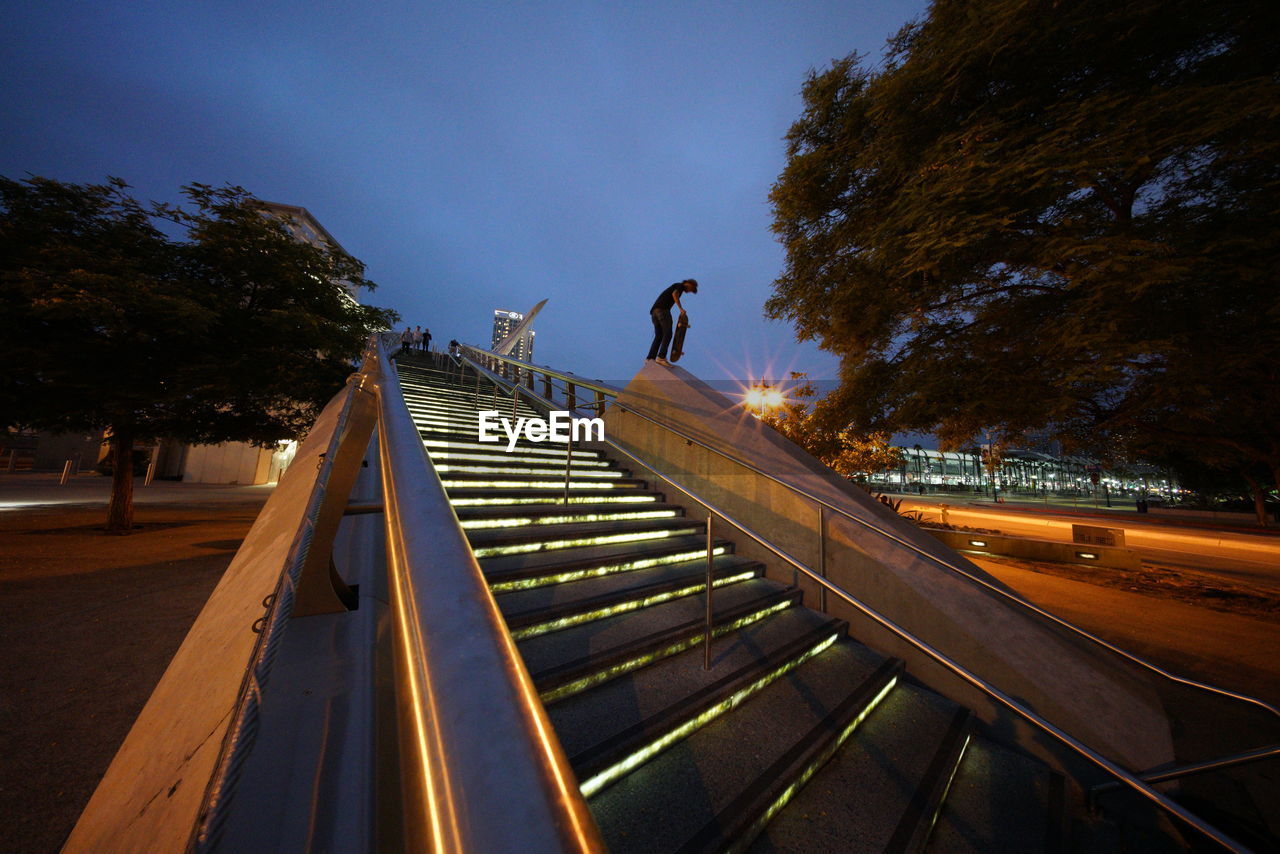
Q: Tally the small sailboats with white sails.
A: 0